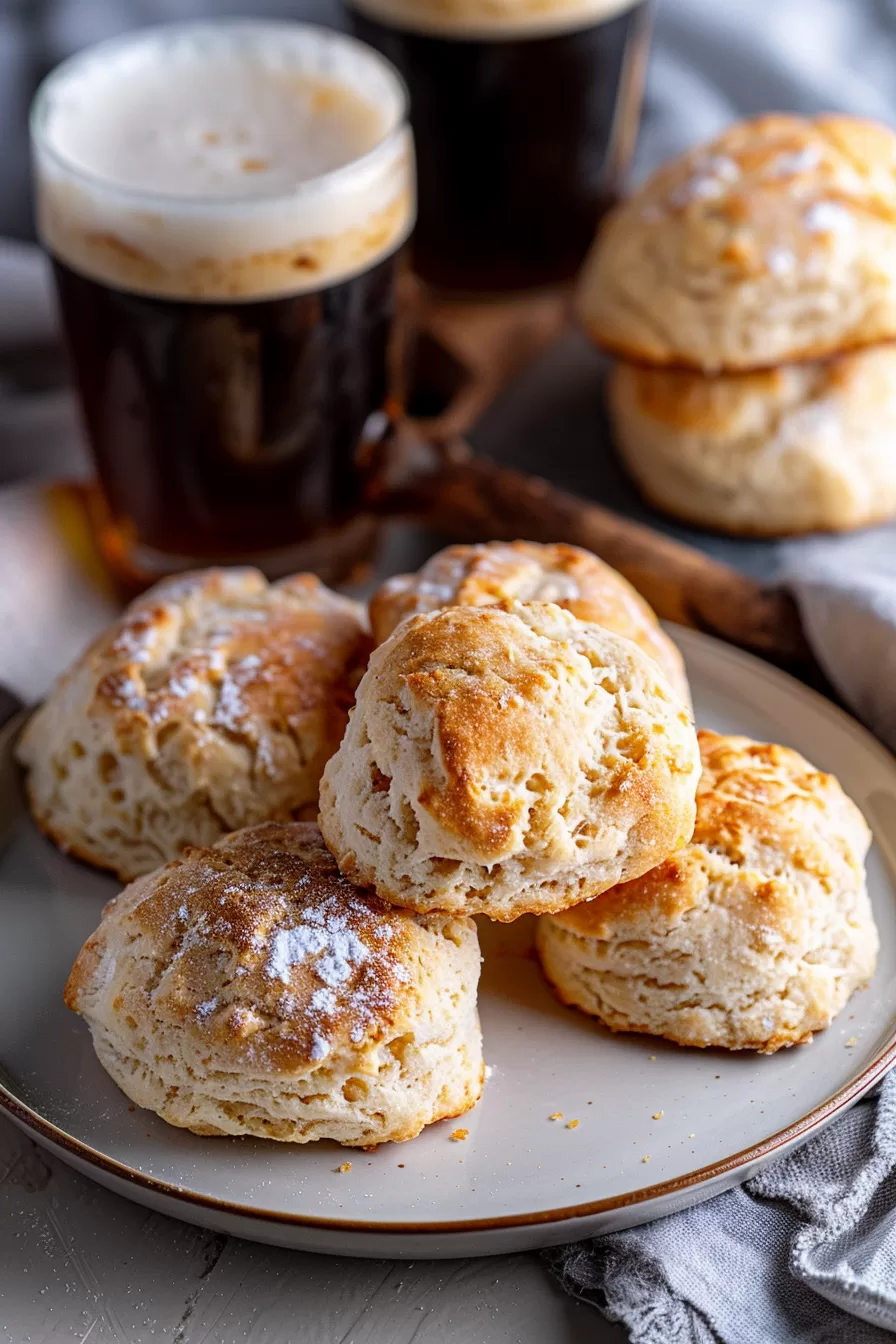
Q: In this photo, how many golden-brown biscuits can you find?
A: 7